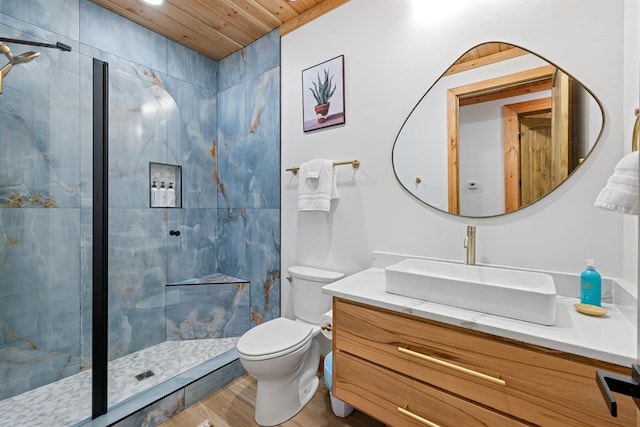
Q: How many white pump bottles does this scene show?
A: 3